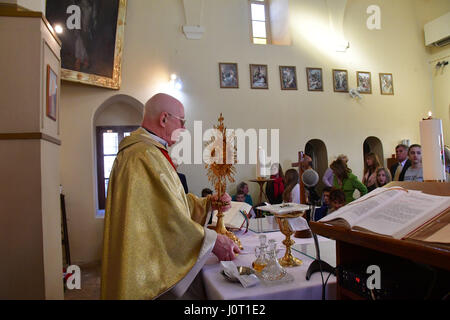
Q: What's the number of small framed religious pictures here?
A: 7